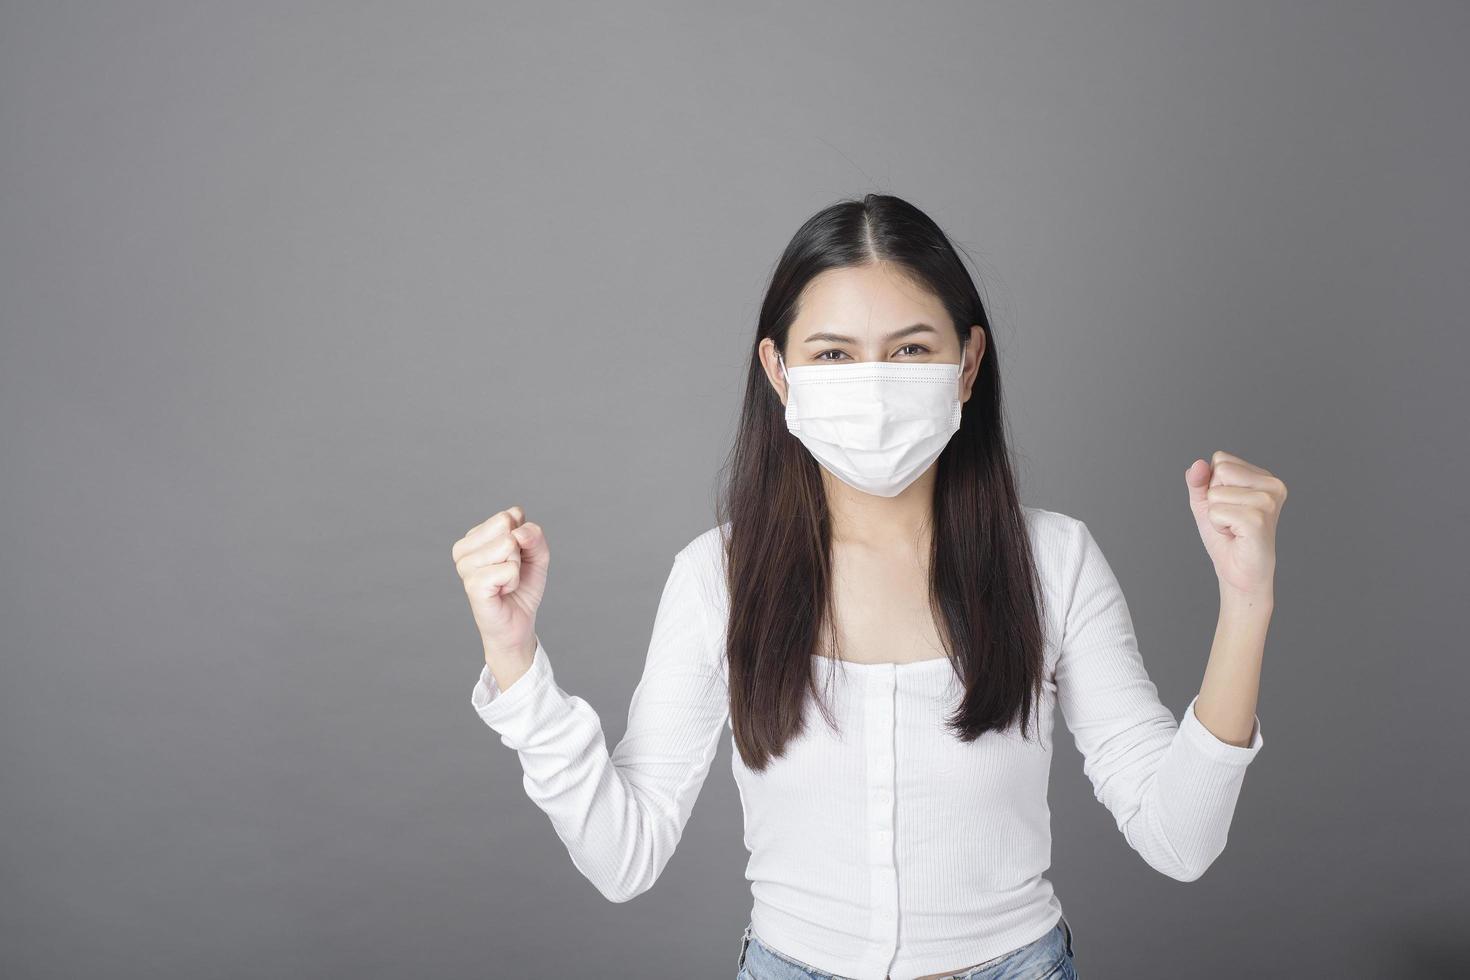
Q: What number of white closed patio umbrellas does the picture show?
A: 0